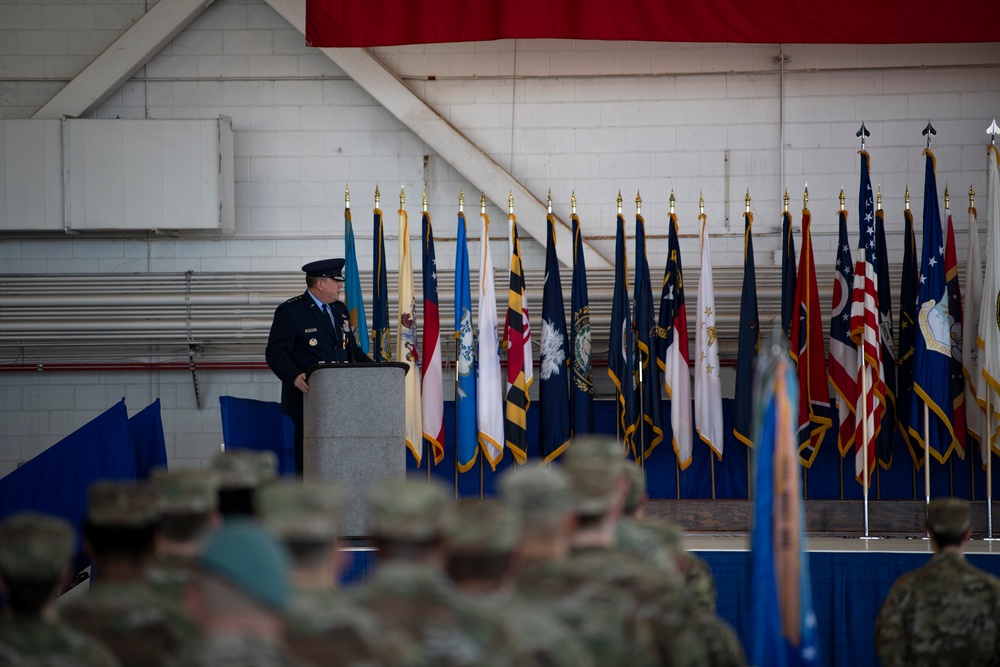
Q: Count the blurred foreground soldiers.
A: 12